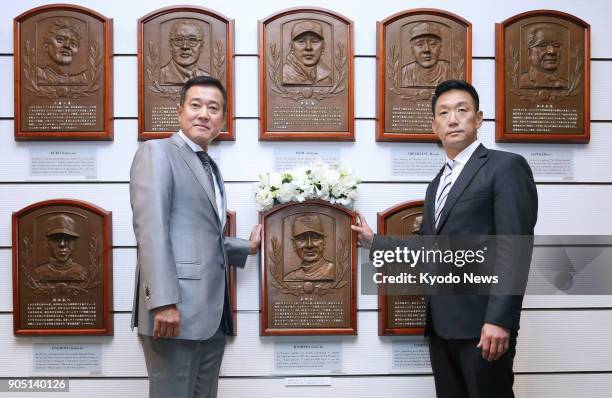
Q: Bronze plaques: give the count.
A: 9